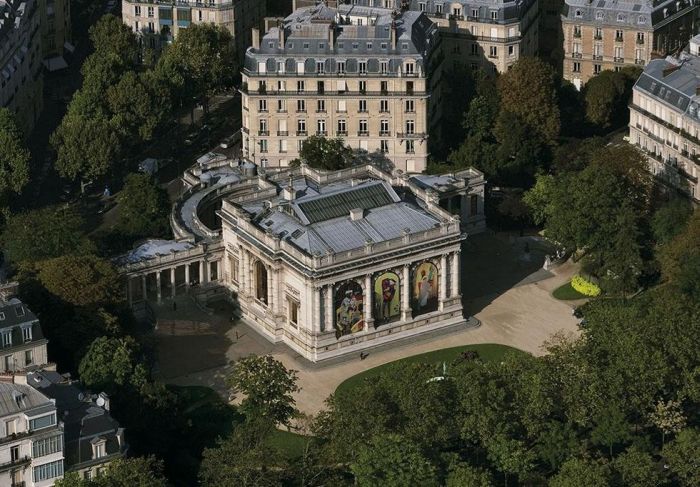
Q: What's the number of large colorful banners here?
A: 3